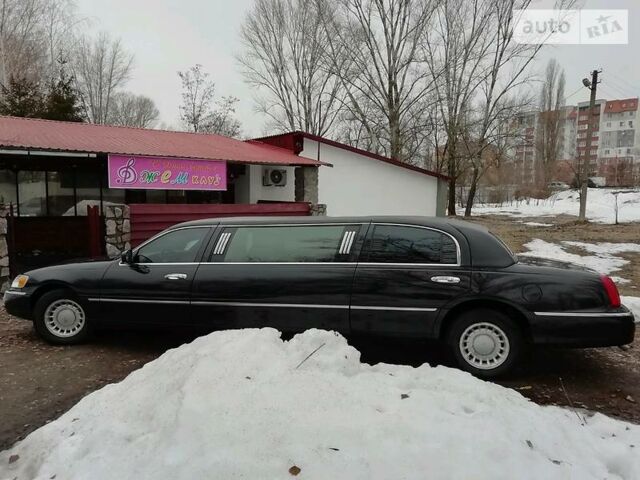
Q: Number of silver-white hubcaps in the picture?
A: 2